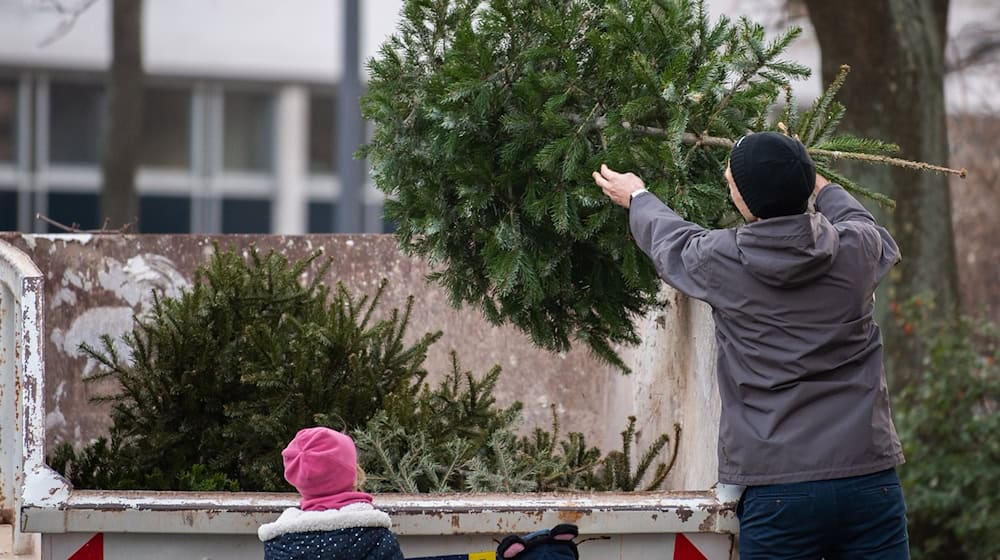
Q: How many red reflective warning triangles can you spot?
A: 2